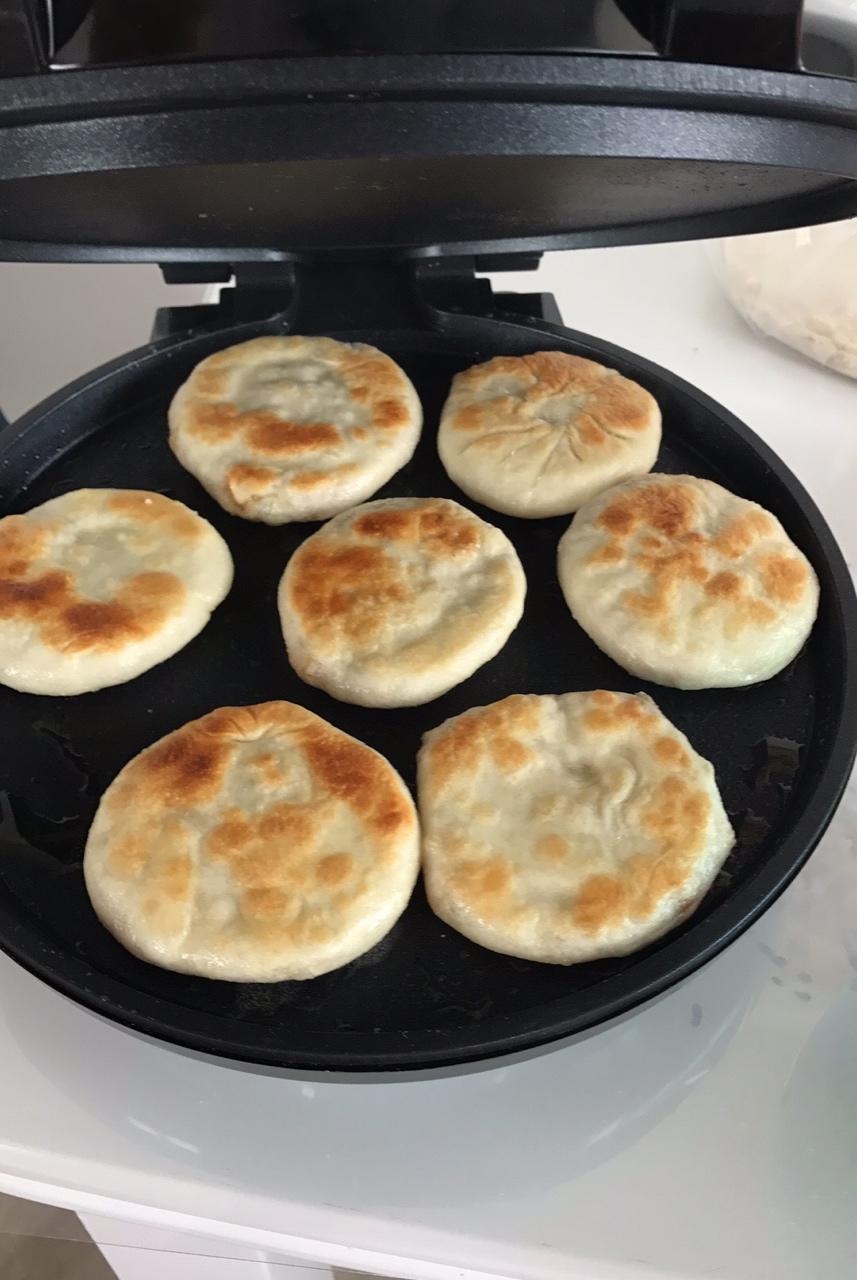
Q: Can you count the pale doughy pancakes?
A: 7